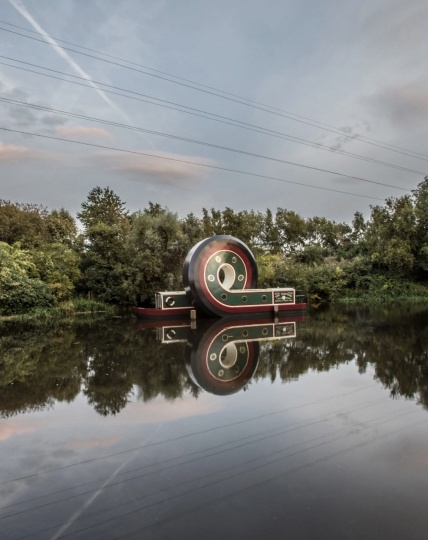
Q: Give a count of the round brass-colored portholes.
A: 7